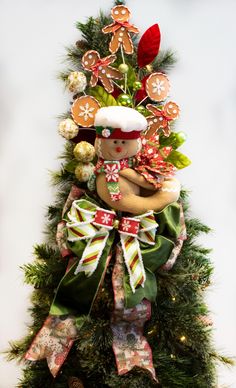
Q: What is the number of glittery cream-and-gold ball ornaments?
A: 4